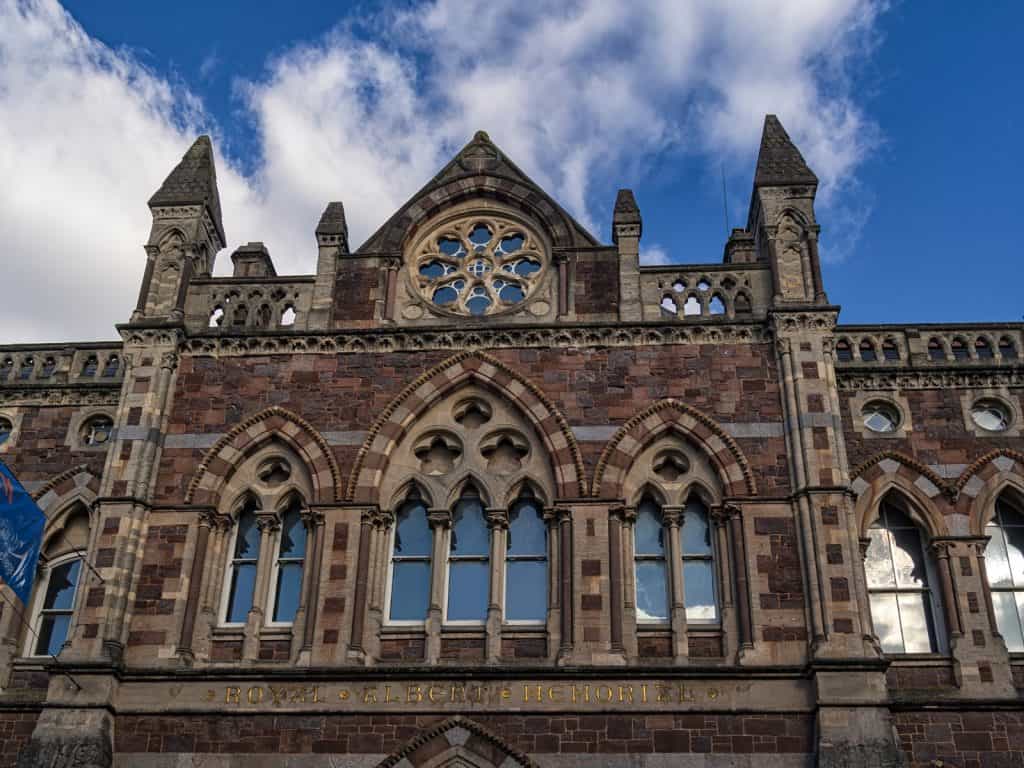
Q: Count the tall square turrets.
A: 2